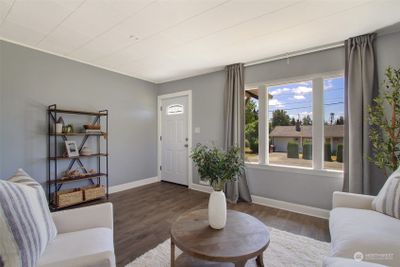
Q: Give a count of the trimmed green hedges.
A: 4